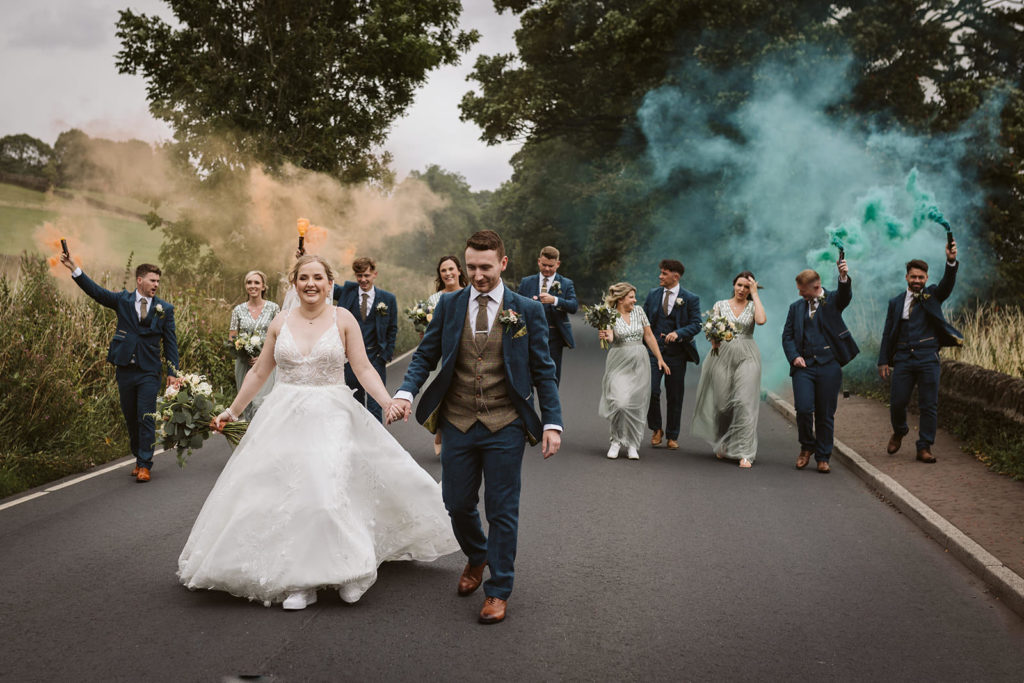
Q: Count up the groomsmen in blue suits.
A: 6